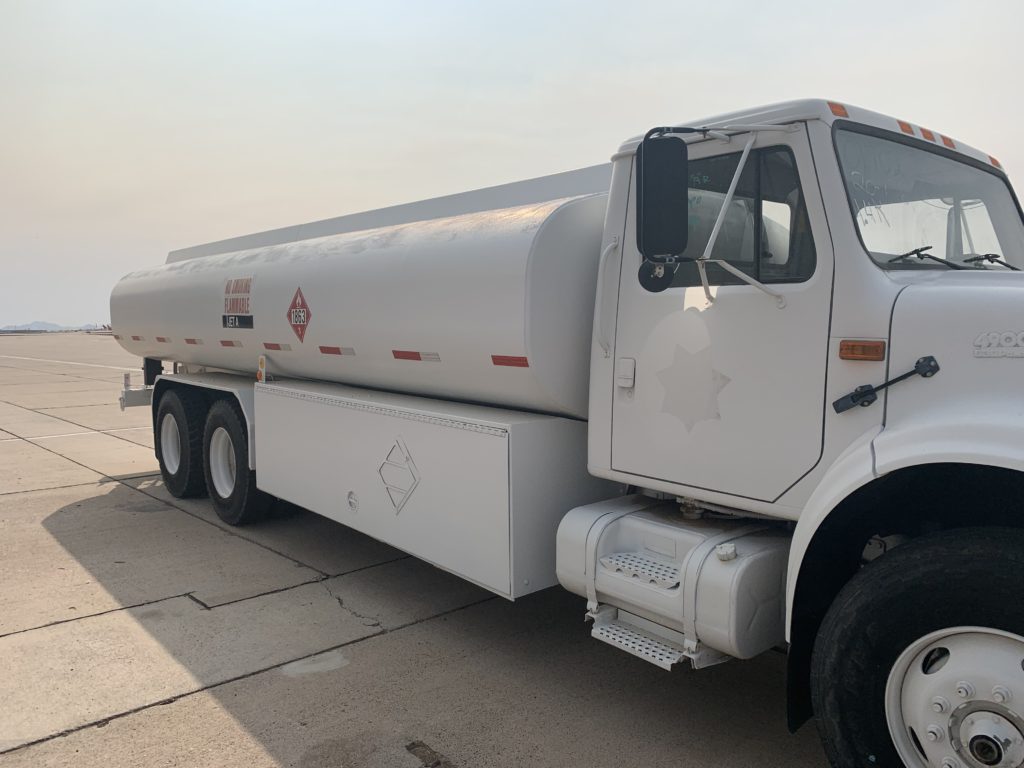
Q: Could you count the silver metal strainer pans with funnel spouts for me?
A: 0